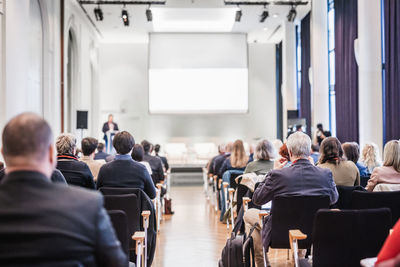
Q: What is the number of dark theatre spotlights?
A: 6